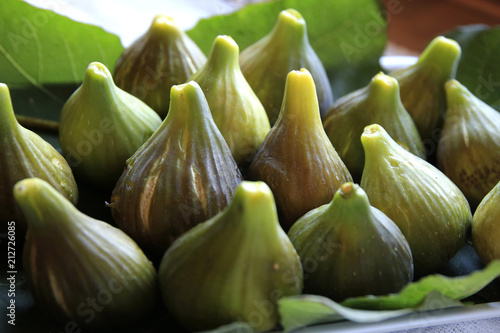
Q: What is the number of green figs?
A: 15